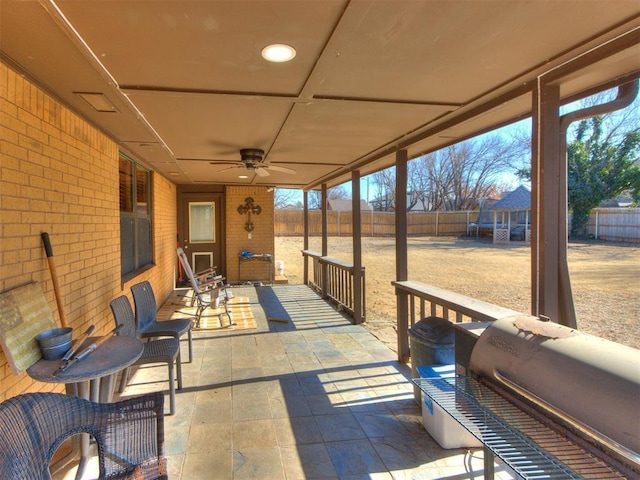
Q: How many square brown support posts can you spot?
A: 5